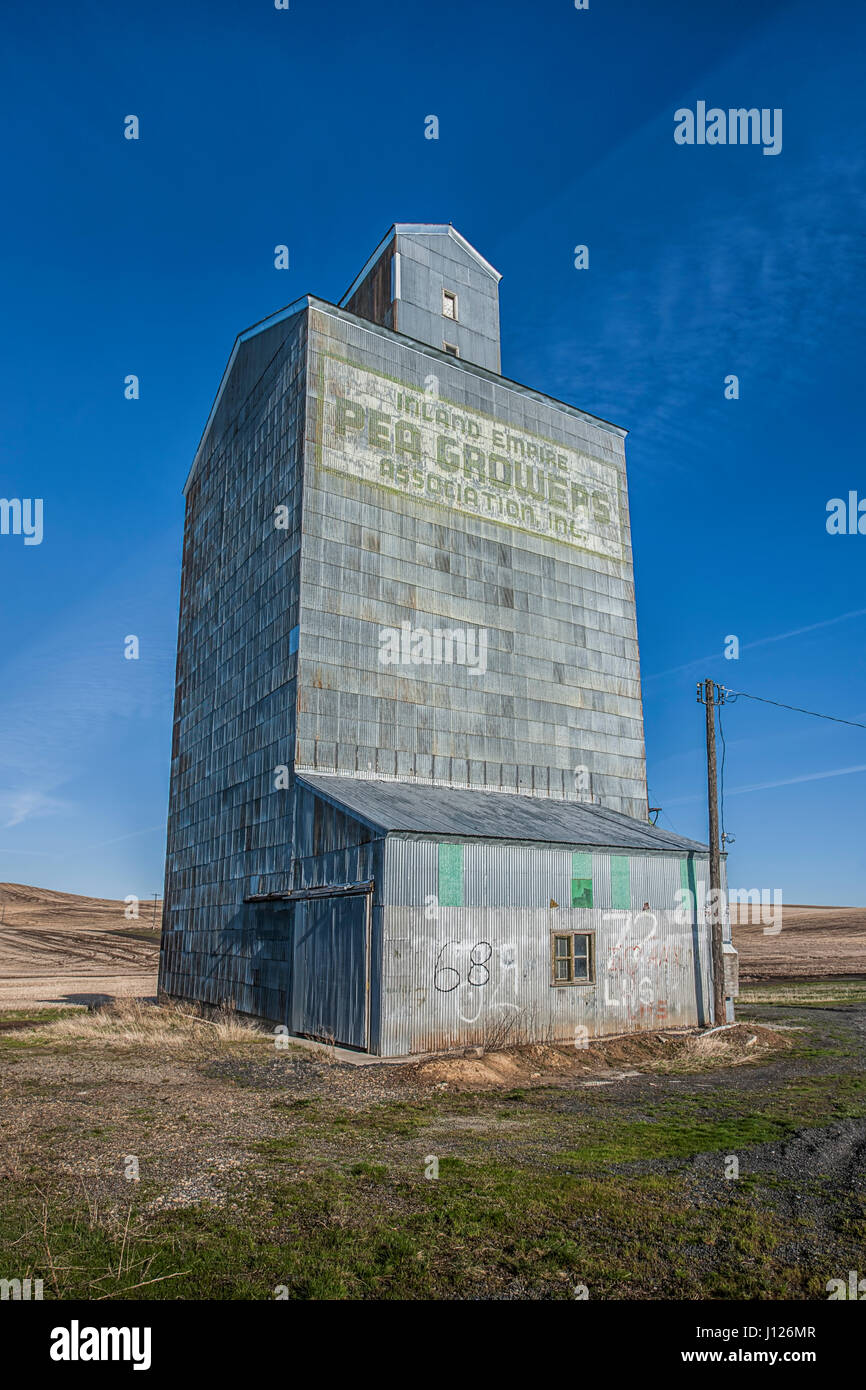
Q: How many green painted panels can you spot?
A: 4